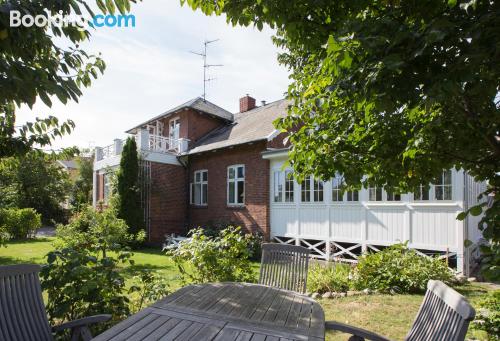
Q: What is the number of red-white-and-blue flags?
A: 0